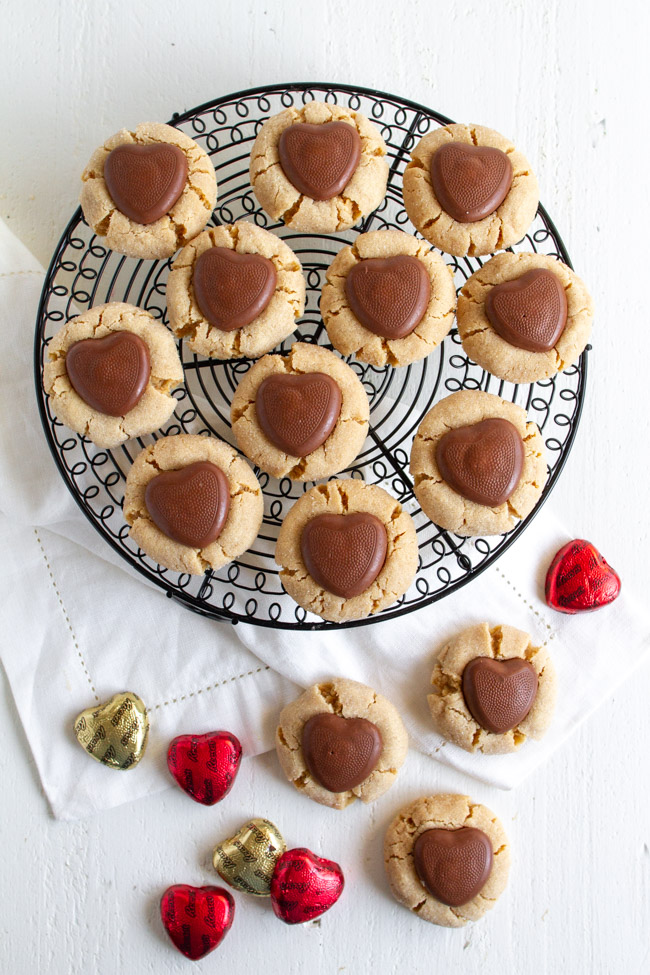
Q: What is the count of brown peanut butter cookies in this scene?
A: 14